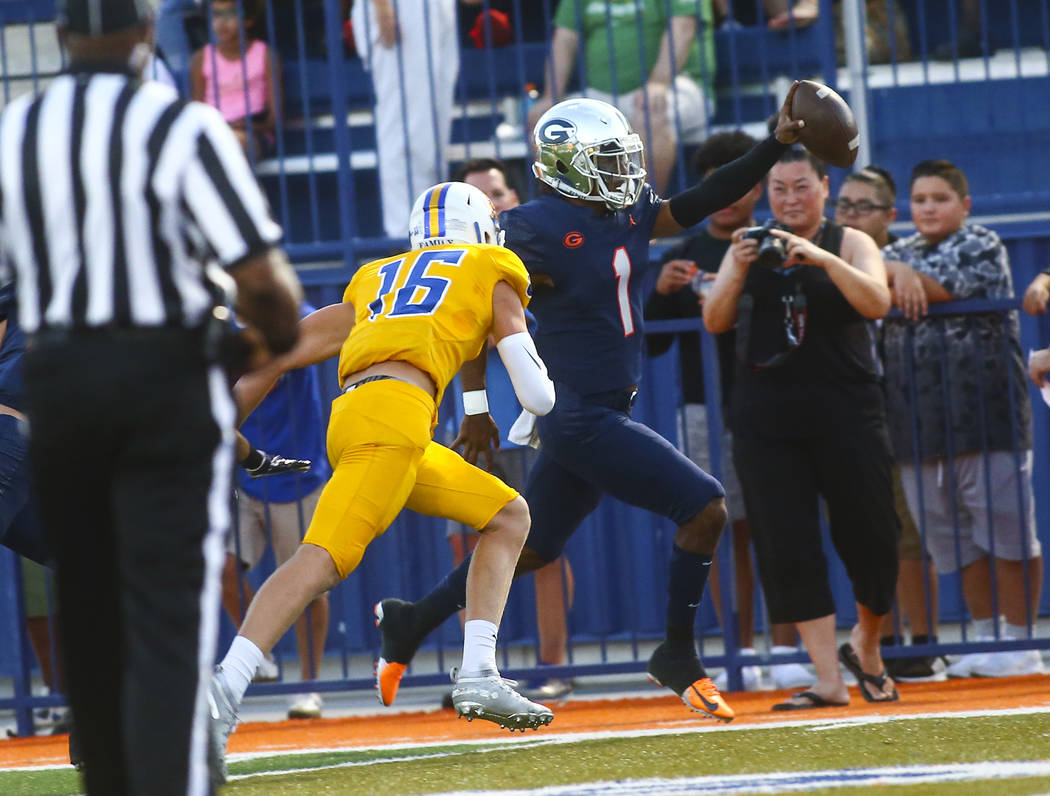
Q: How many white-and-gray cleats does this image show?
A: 2